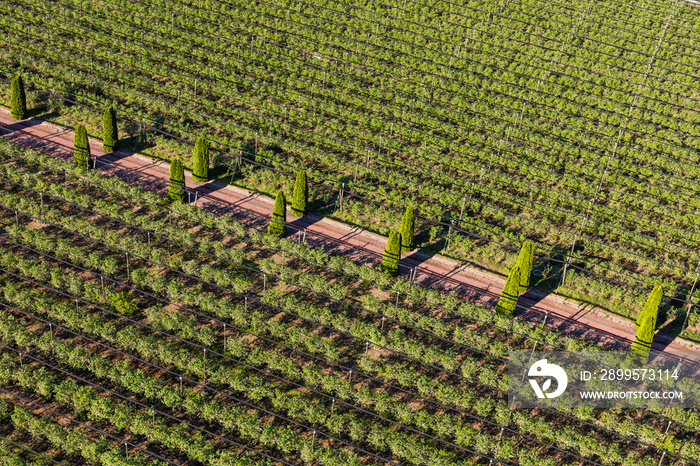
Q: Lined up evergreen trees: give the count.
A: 13